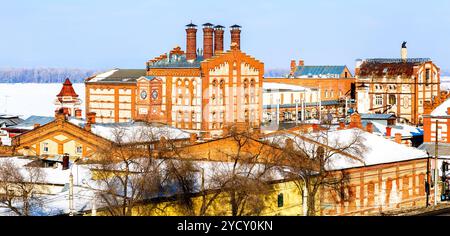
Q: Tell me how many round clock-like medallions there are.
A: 2